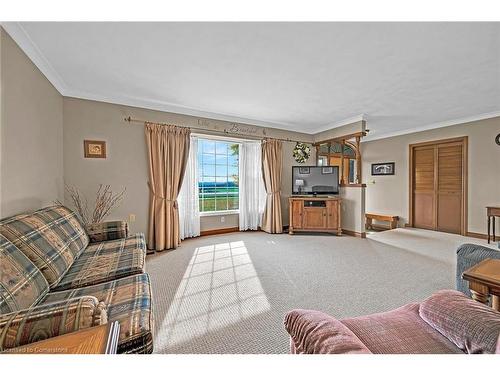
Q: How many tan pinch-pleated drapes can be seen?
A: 2